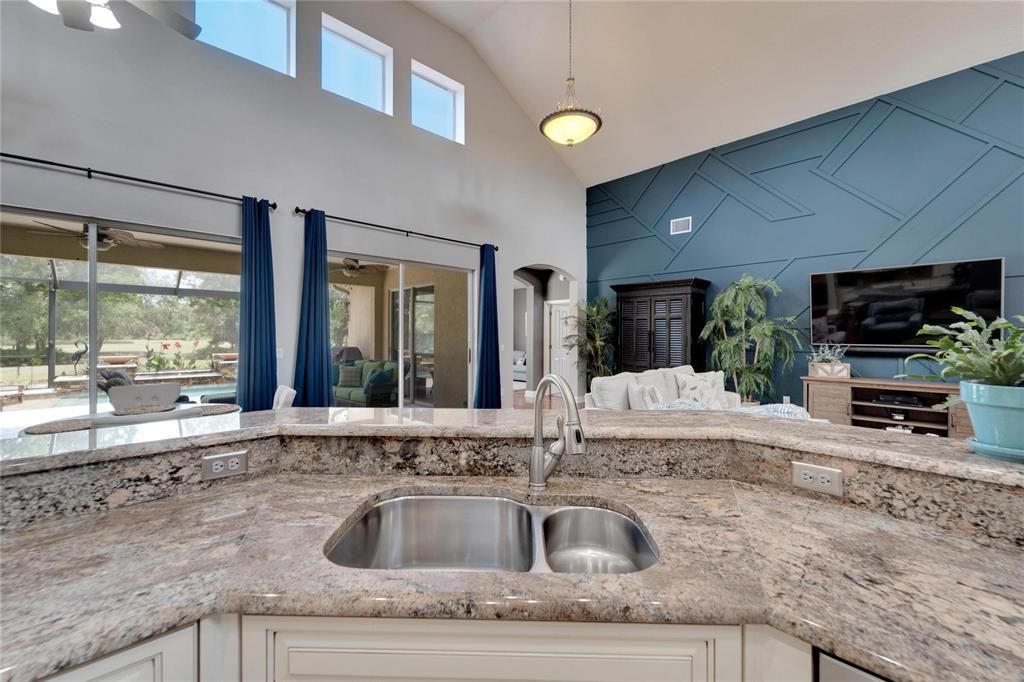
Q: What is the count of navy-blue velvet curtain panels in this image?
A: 3